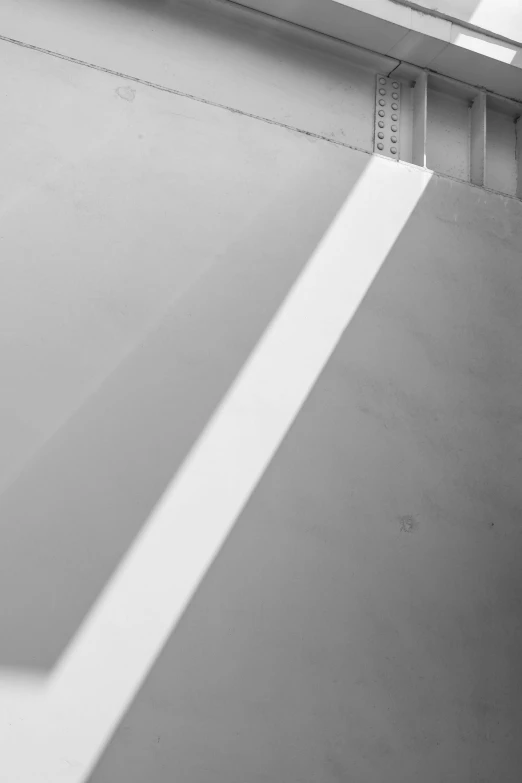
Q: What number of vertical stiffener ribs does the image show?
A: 3